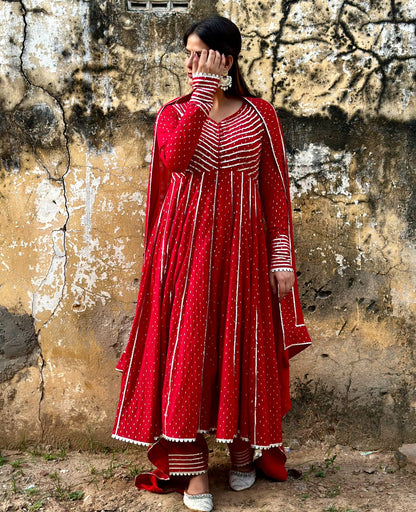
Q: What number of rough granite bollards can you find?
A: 0